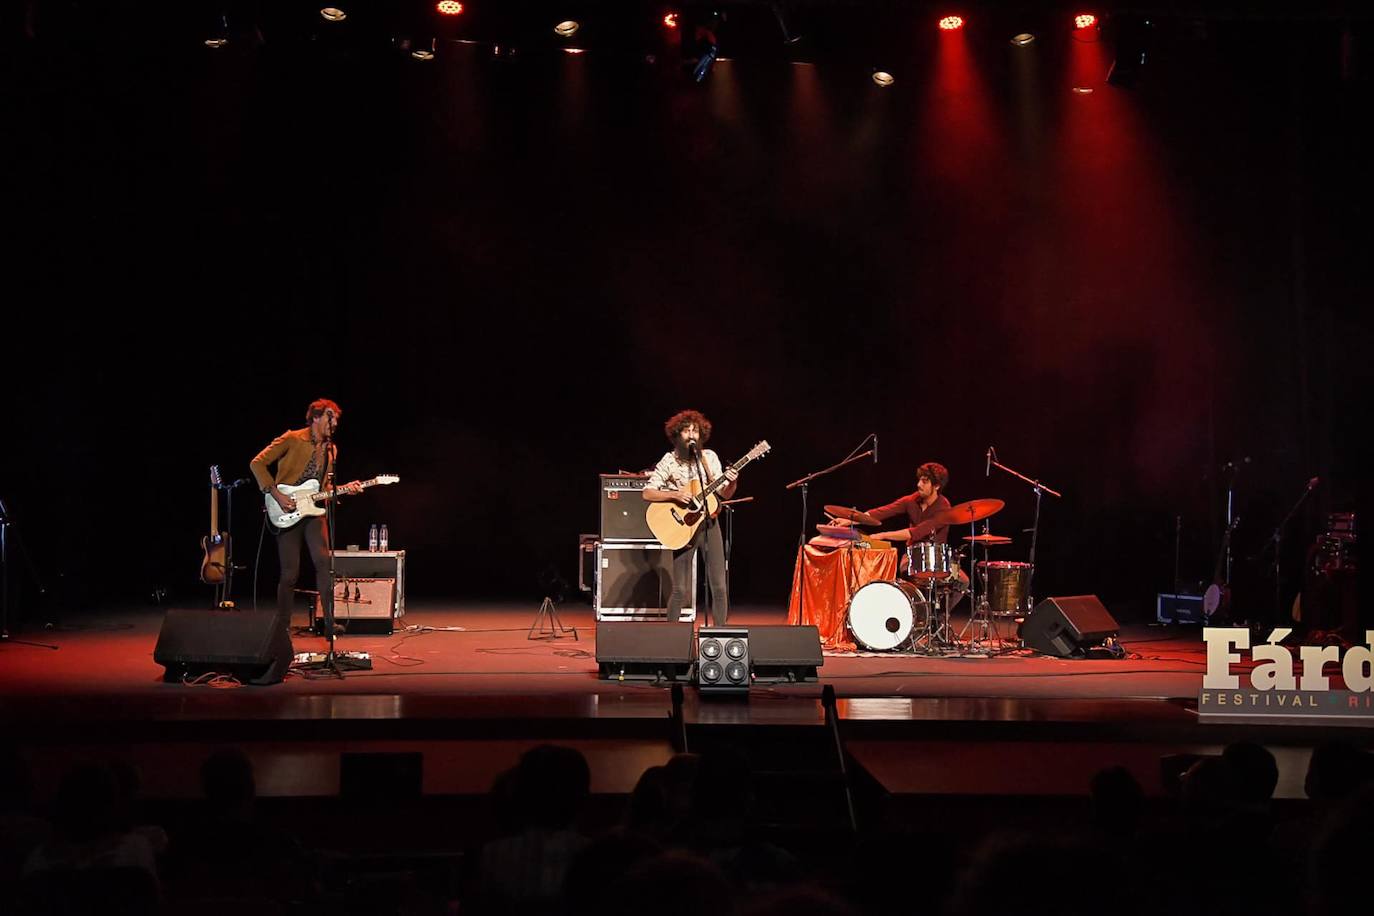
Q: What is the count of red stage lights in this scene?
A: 4